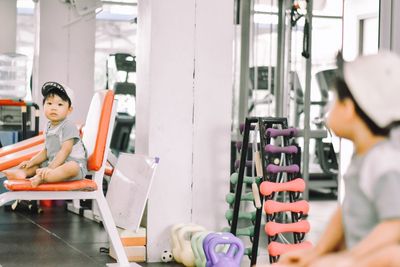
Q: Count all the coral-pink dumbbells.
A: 4